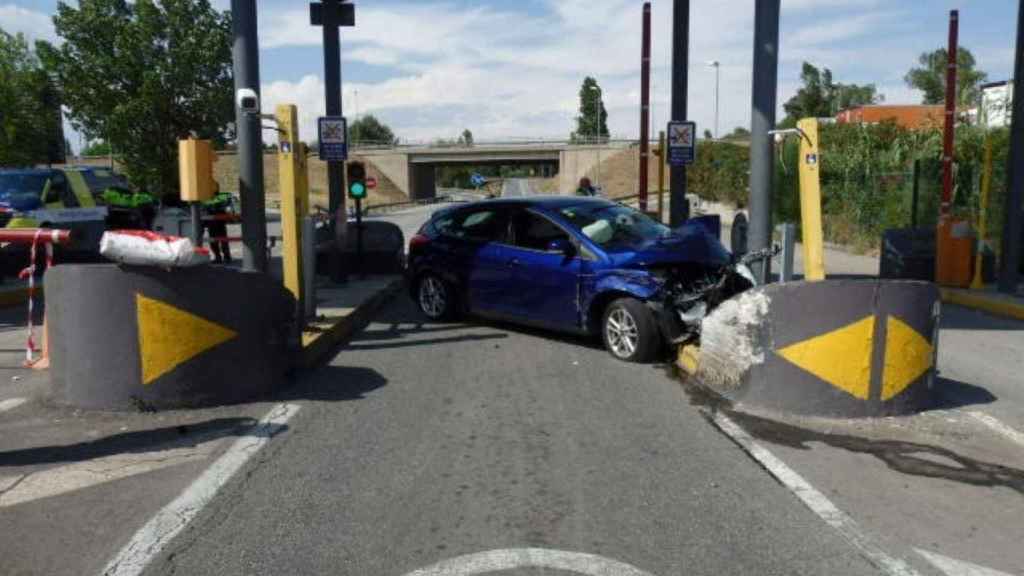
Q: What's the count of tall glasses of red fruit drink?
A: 0